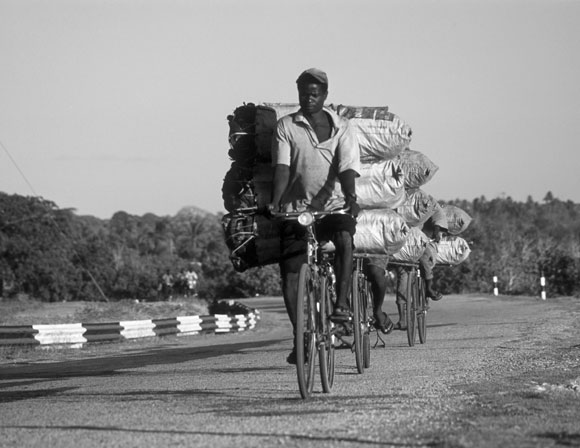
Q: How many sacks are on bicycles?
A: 8